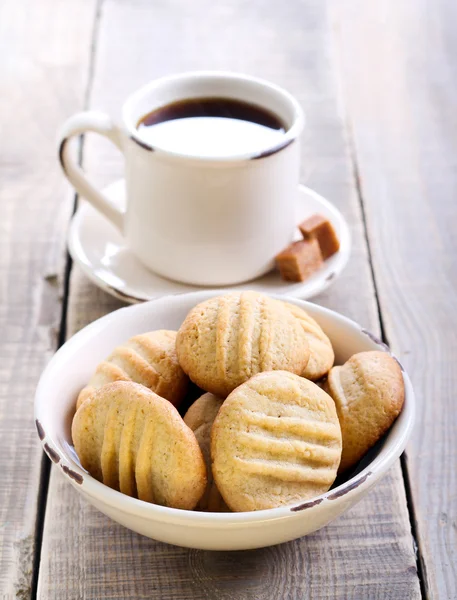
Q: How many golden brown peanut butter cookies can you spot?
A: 7